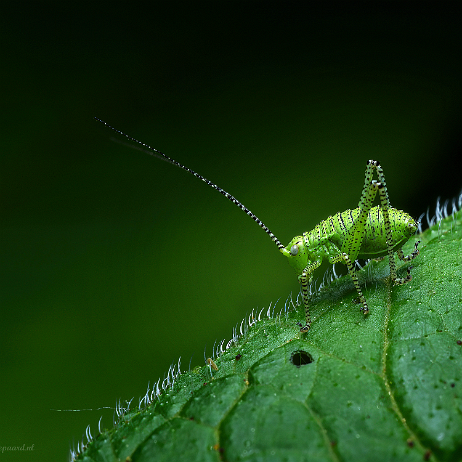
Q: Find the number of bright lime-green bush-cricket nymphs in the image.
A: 1